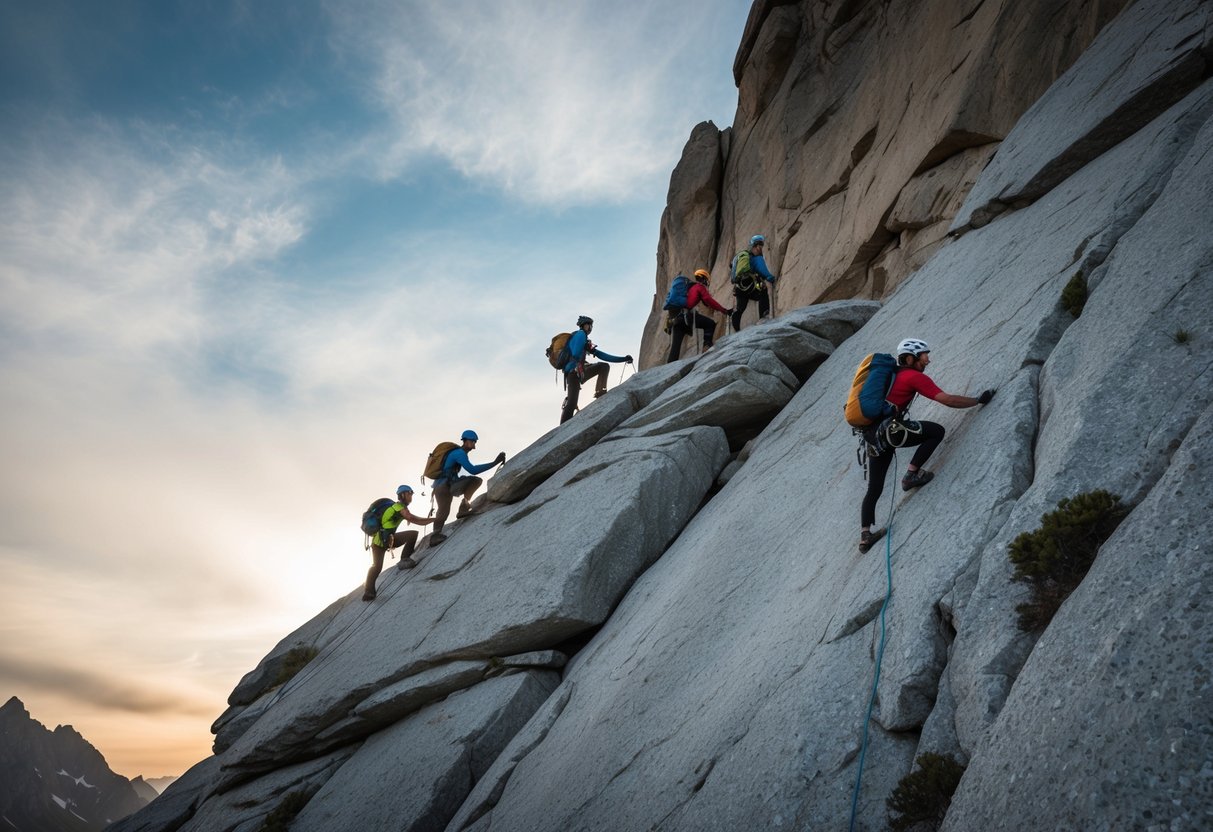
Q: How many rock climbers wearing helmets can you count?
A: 6